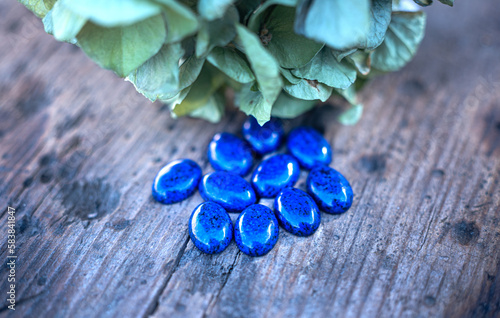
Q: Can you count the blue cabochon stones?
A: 10